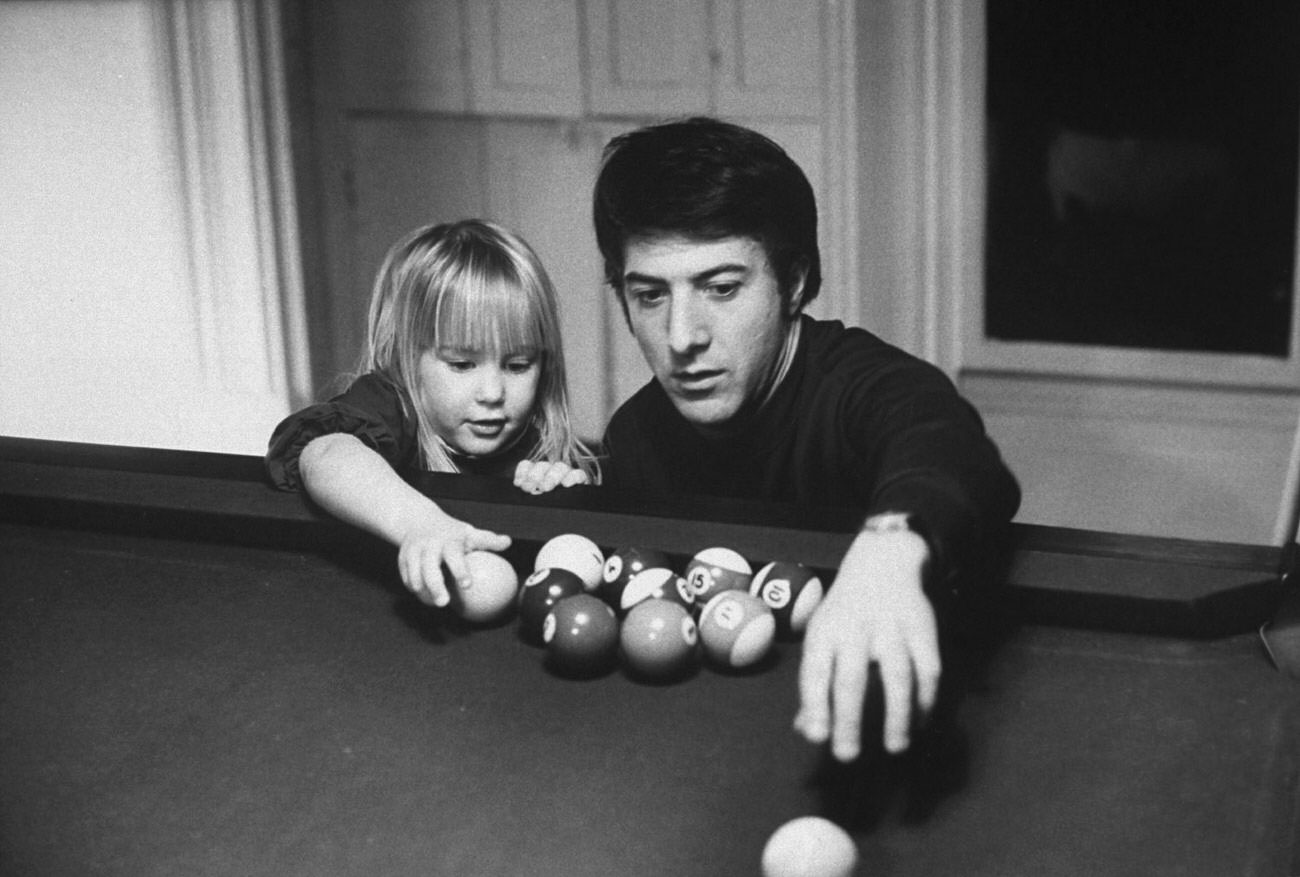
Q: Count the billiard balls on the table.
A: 11